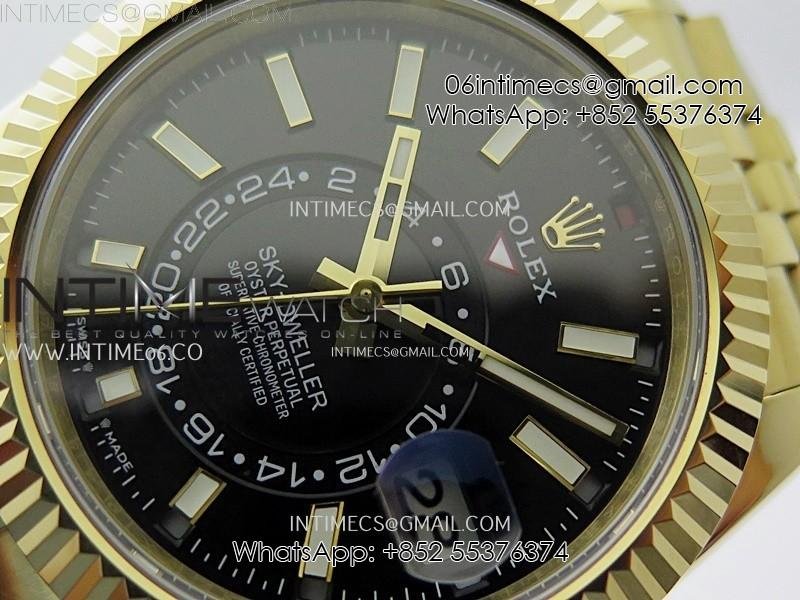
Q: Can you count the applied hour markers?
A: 10